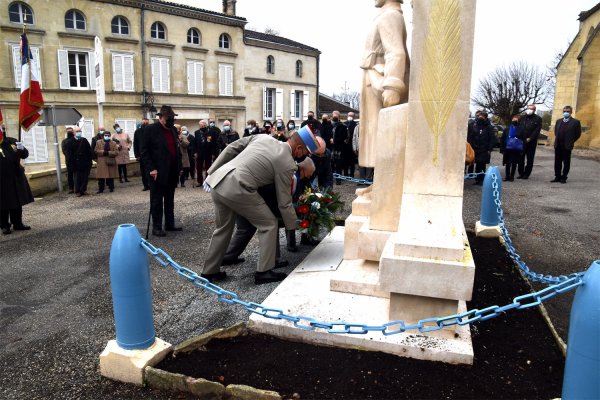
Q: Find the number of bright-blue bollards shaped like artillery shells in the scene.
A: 3